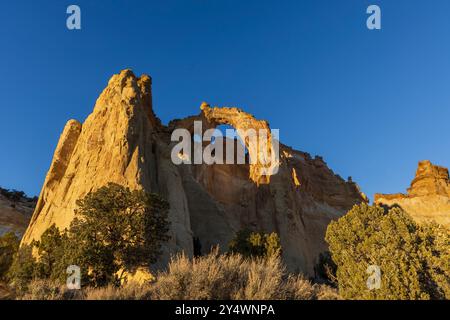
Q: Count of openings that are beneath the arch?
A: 2